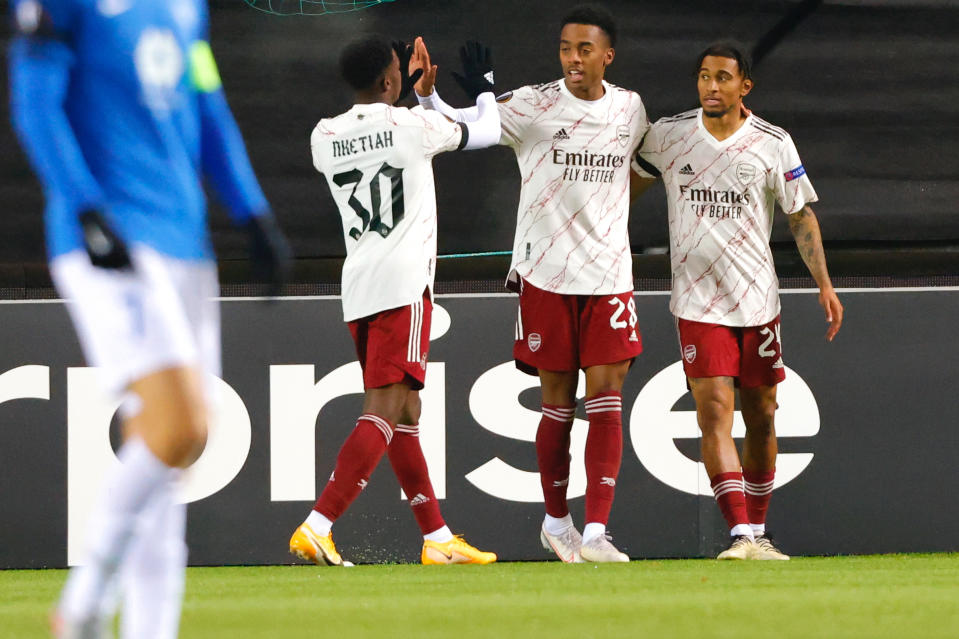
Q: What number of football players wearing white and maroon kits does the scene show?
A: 3